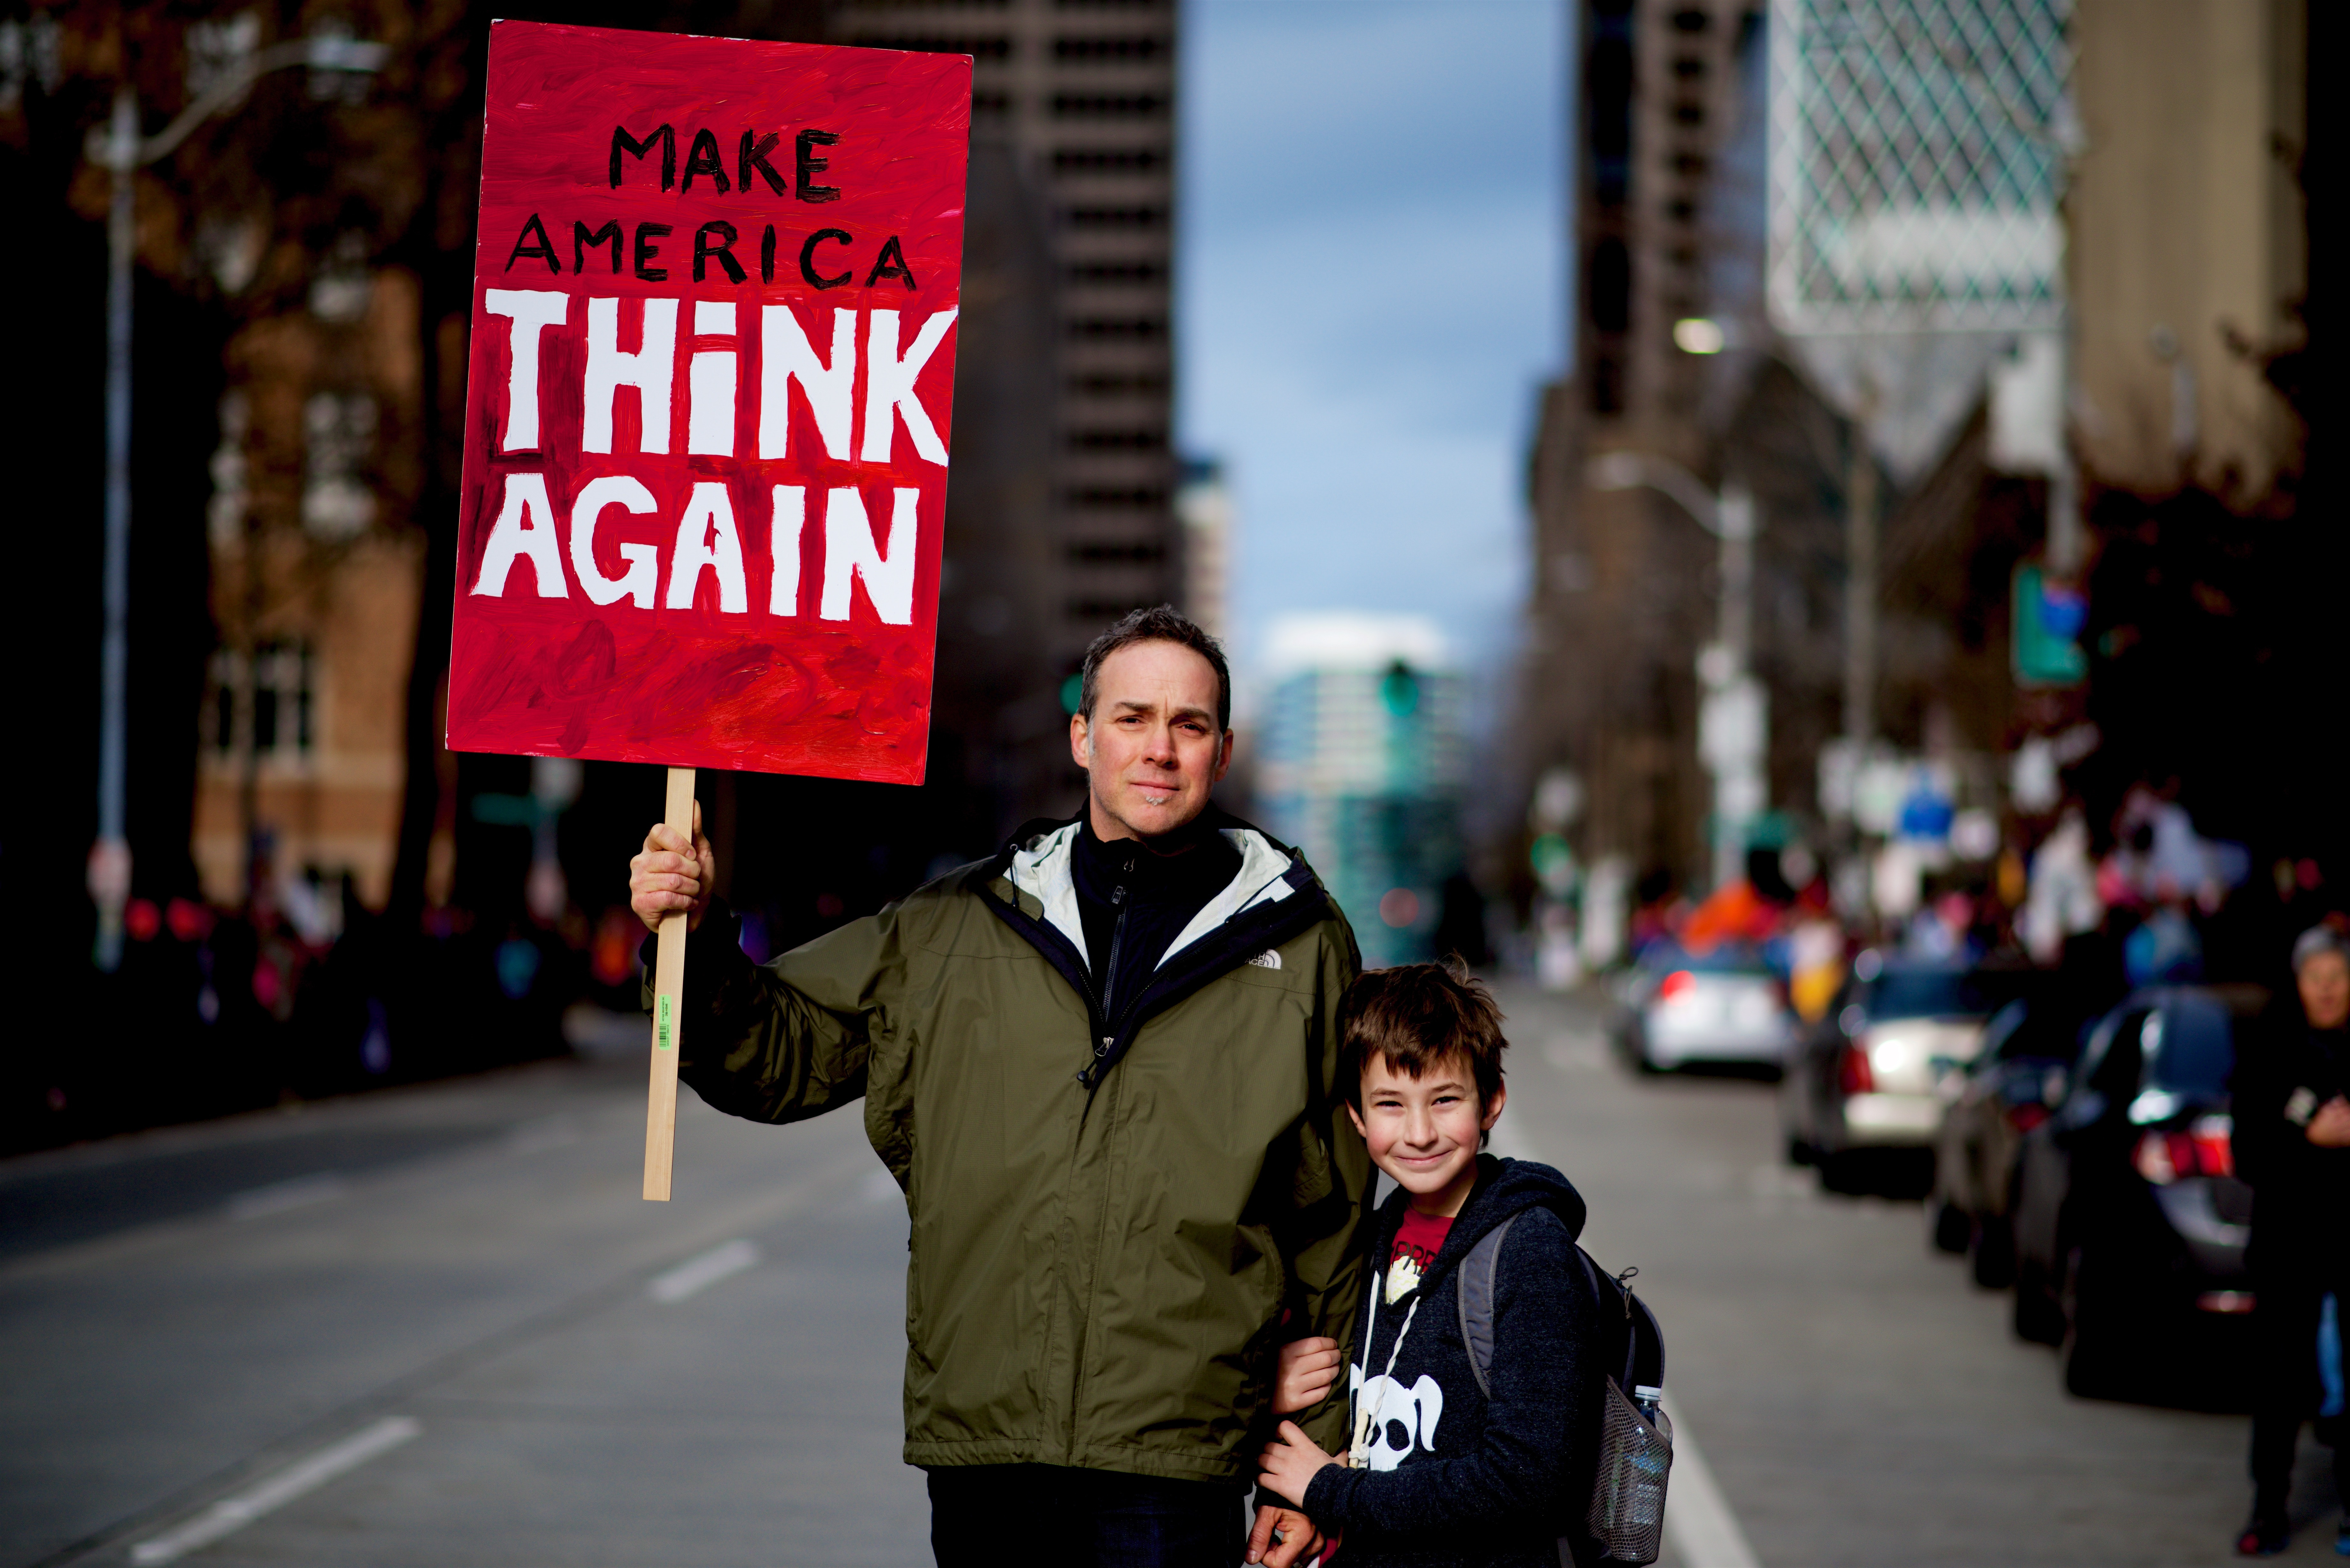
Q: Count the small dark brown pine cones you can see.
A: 0